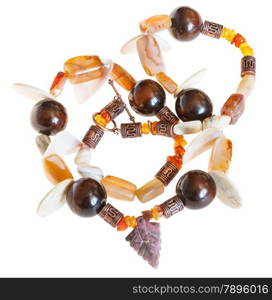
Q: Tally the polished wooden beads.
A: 6